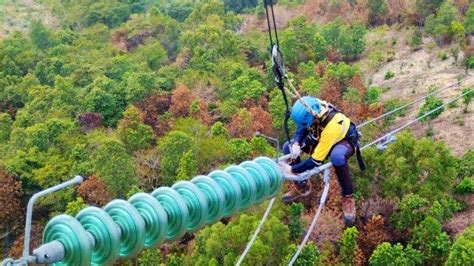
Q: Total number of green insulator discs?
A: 11